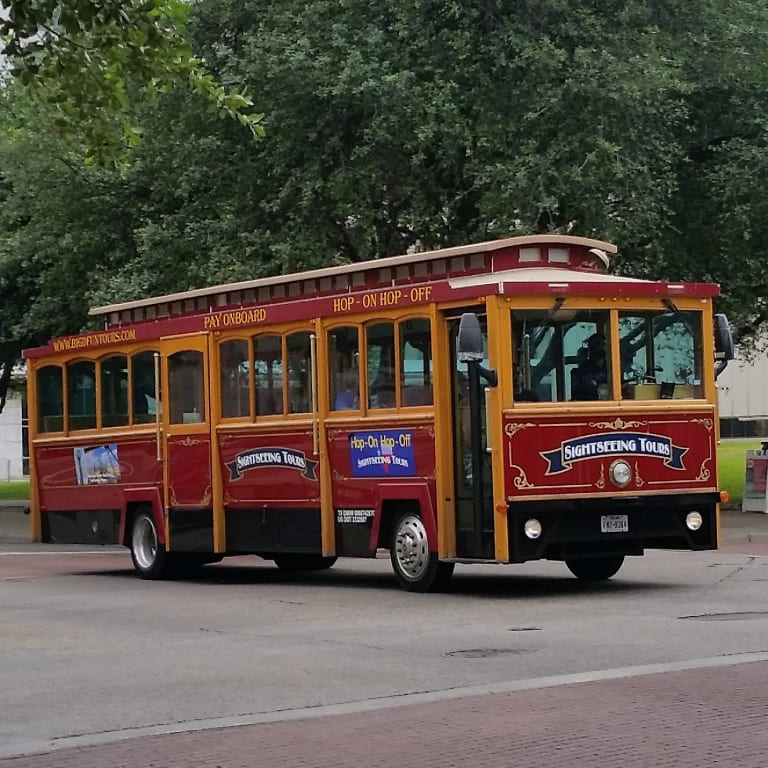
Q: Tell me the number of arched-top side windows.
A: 11